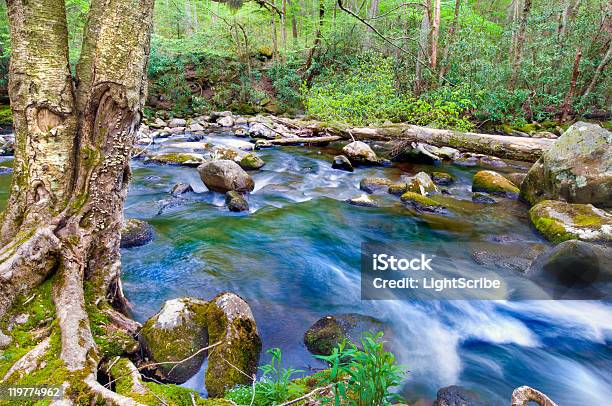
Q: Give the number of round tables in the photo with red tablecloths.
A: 0